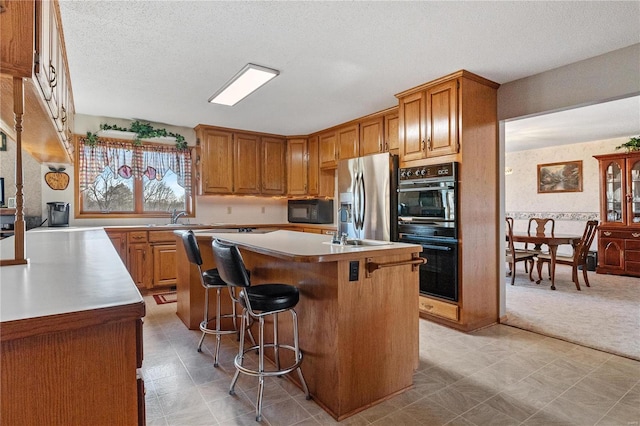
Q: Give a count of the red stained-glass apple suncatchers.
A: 2